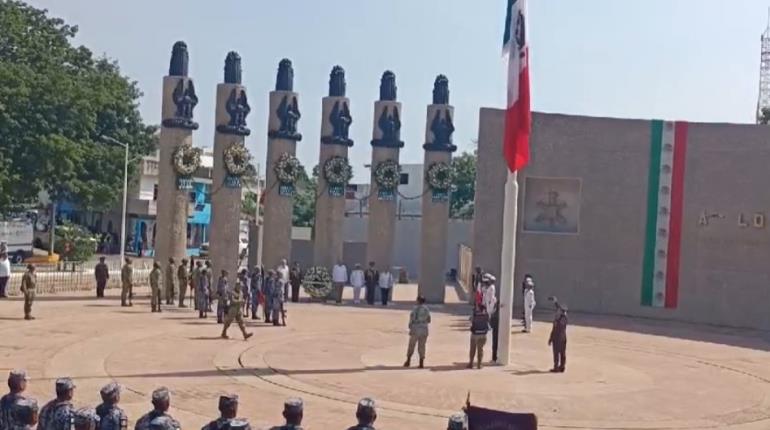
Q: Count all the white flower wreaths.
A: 7